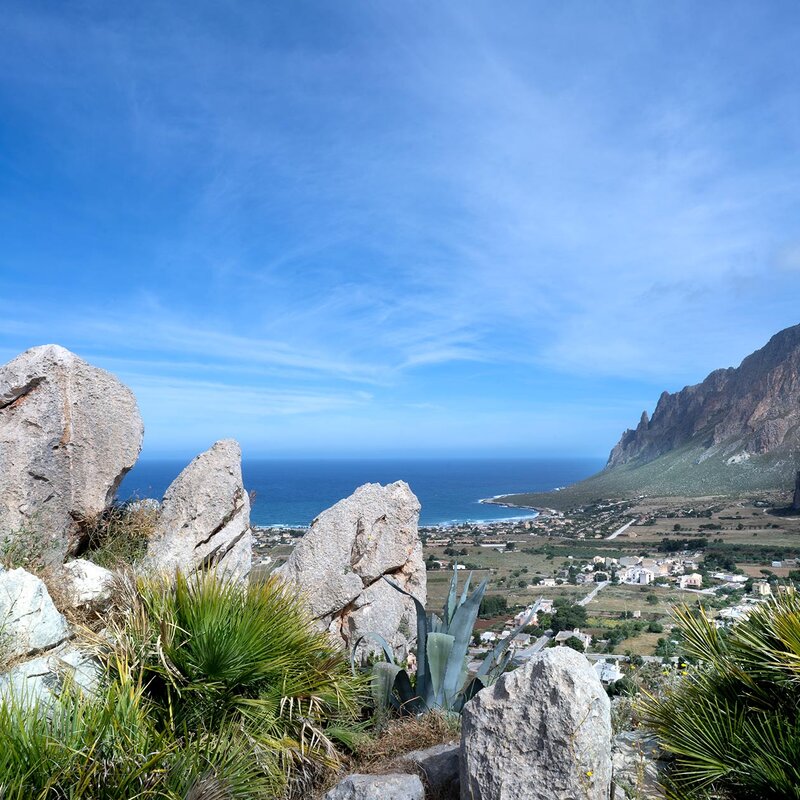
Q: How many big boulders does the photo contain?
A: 4